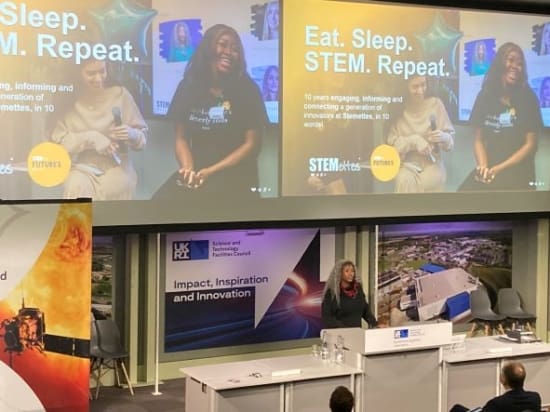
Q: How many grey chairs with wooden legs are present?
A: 3